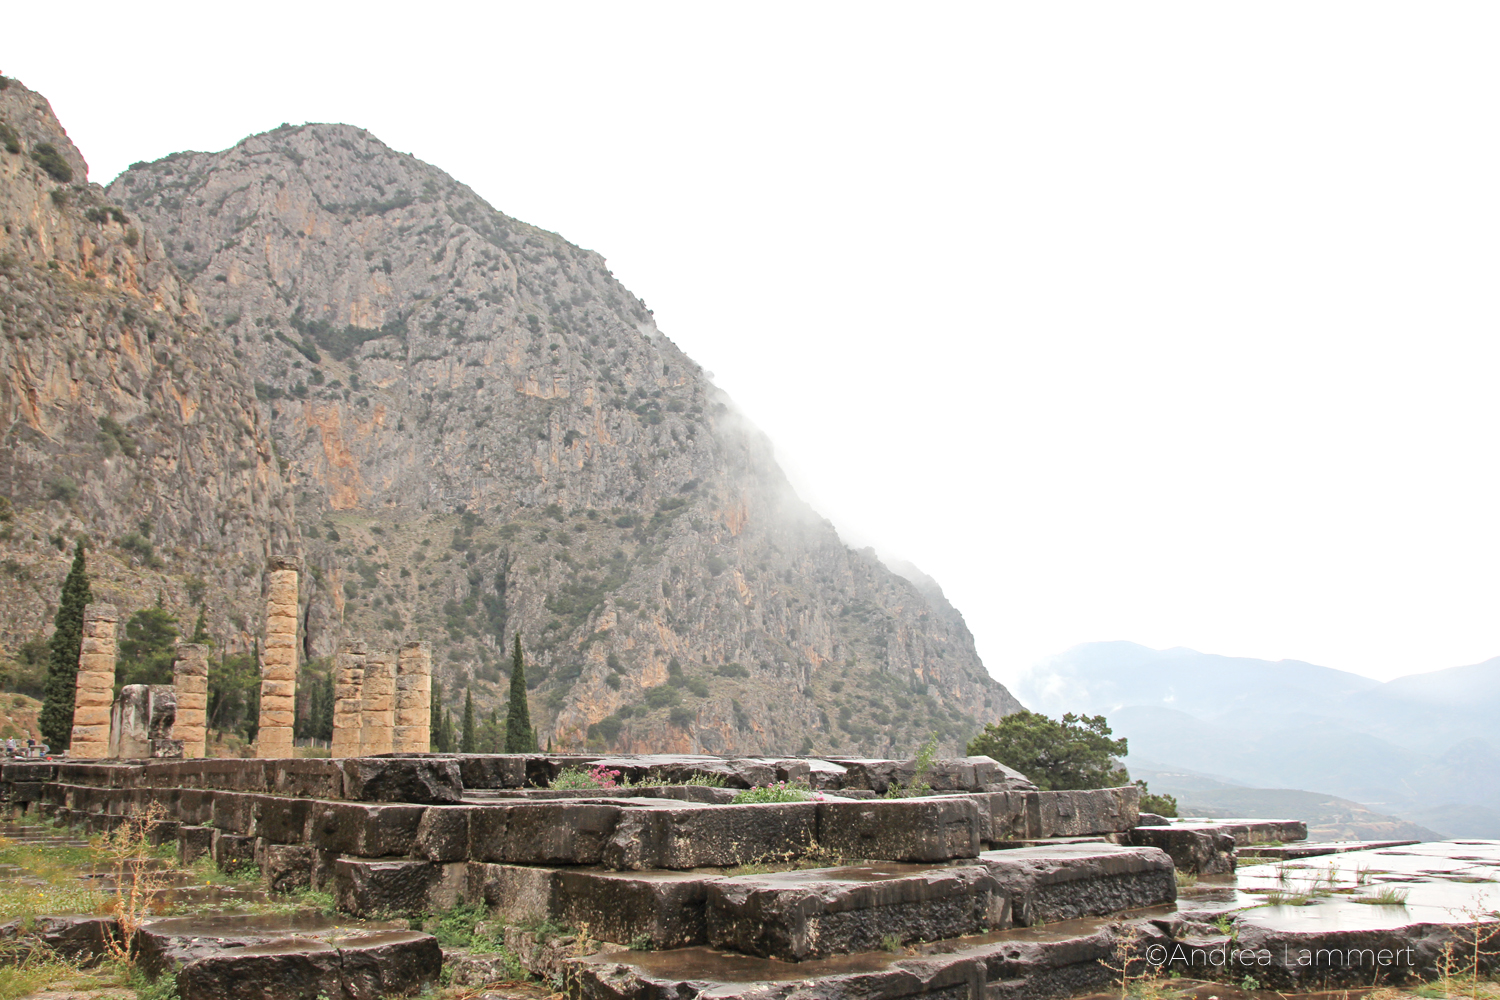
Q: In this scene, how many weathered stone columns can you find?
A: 6